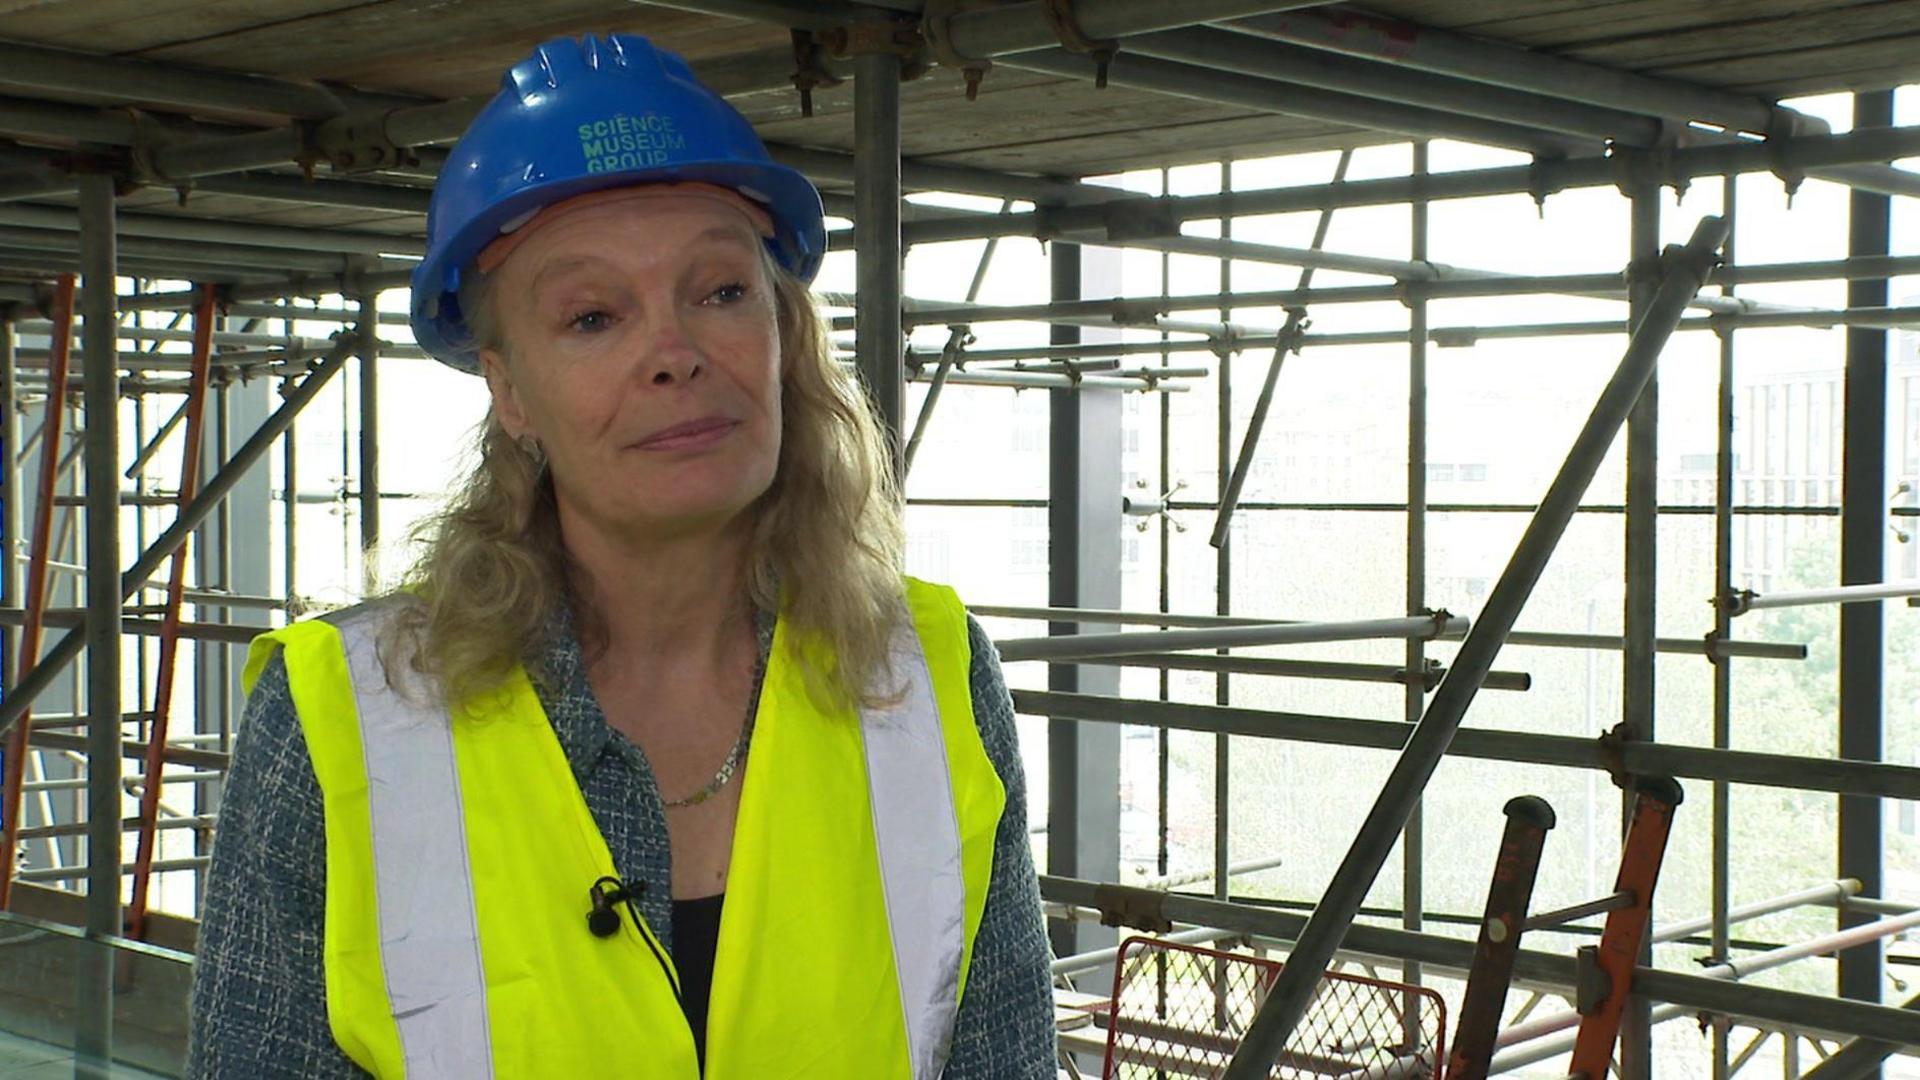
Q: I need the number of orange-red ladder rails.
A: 4